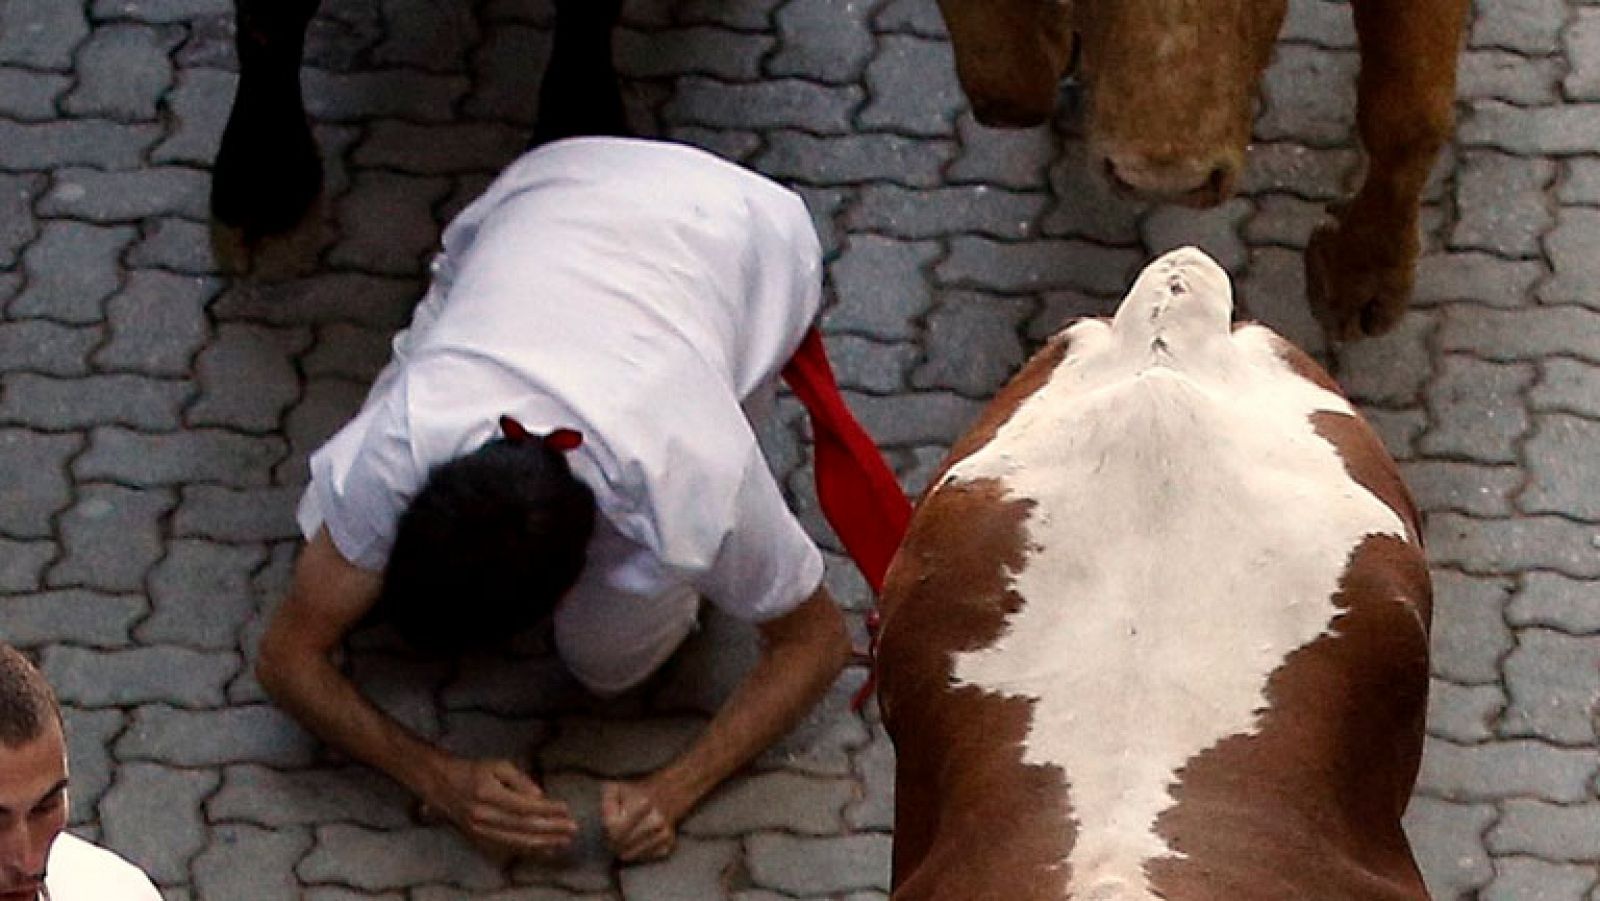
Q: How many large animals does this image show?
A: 3